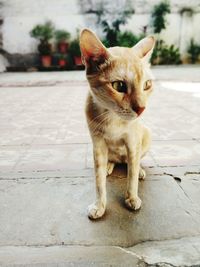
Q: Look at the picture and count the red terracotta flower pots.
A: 4